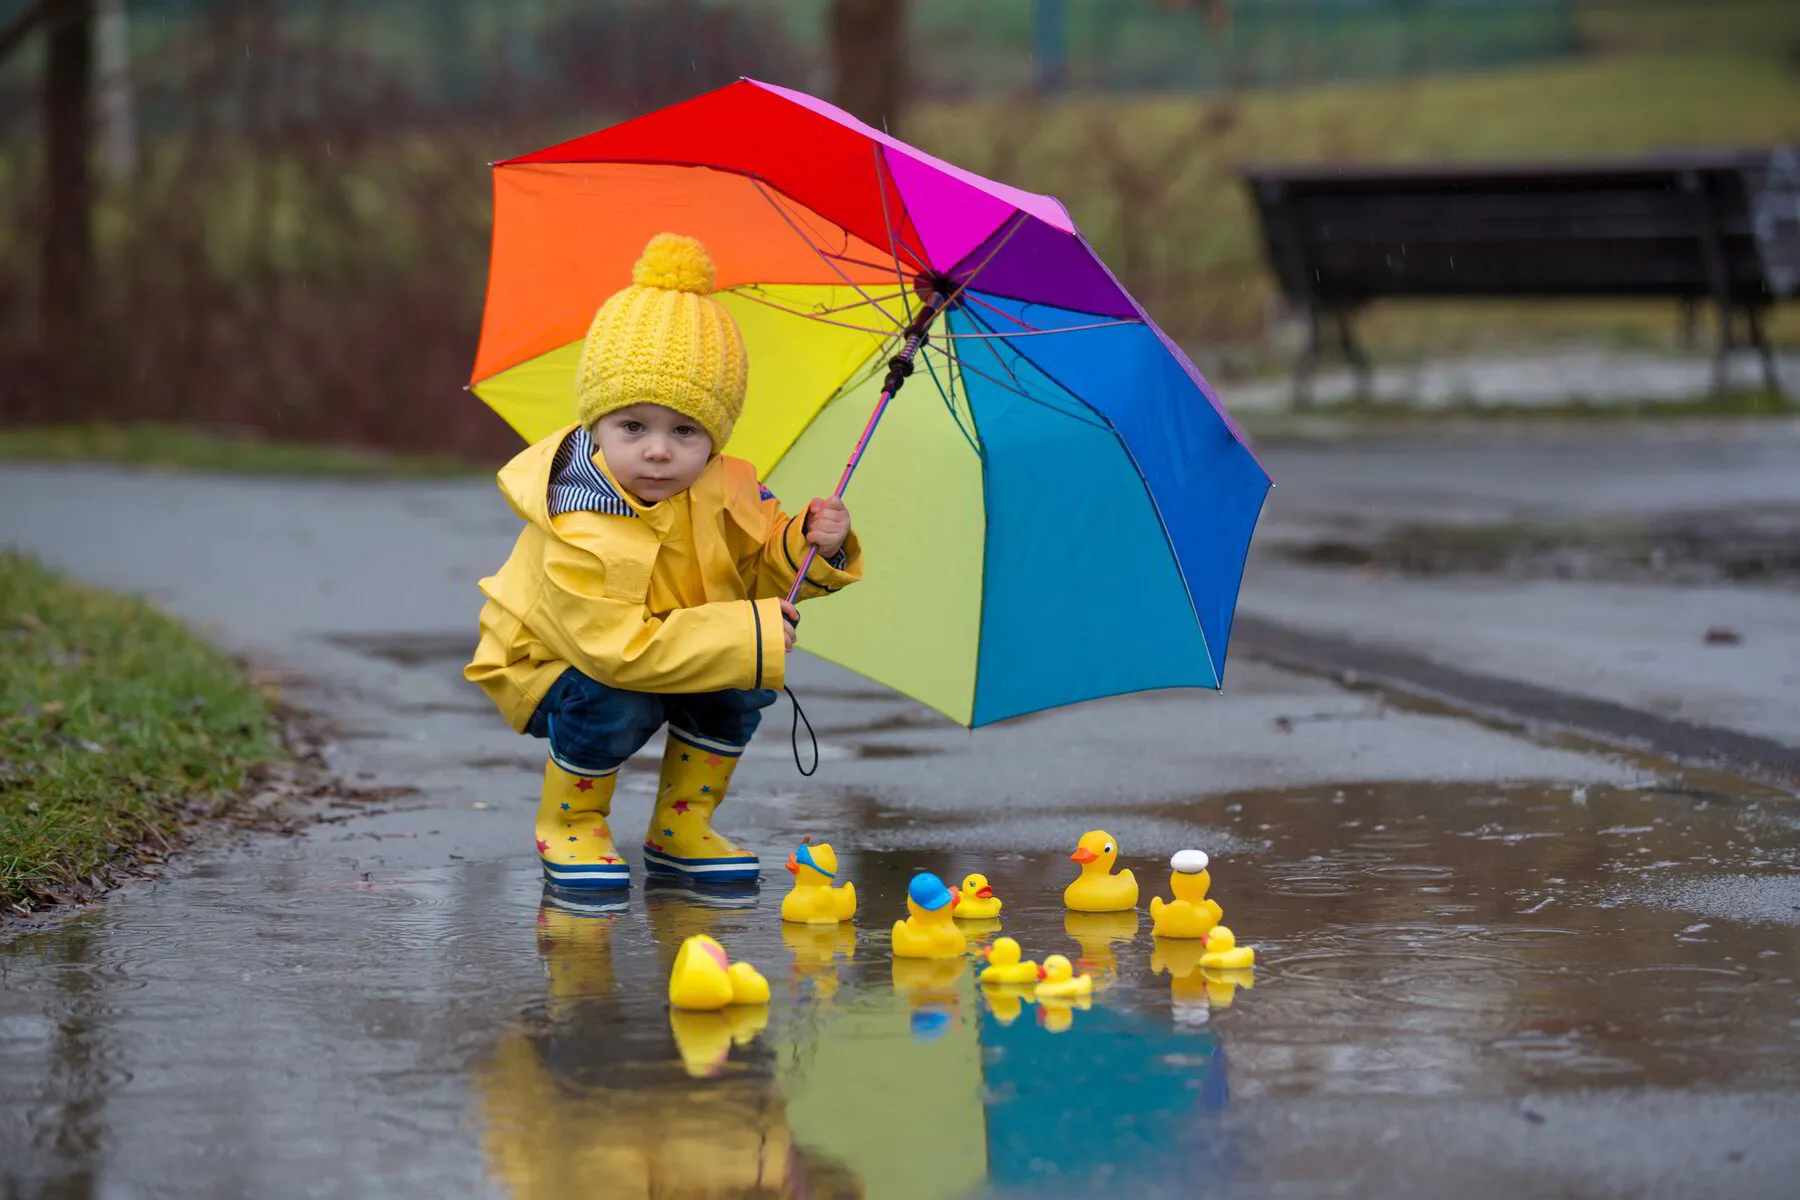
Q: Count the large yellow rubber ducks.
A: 5